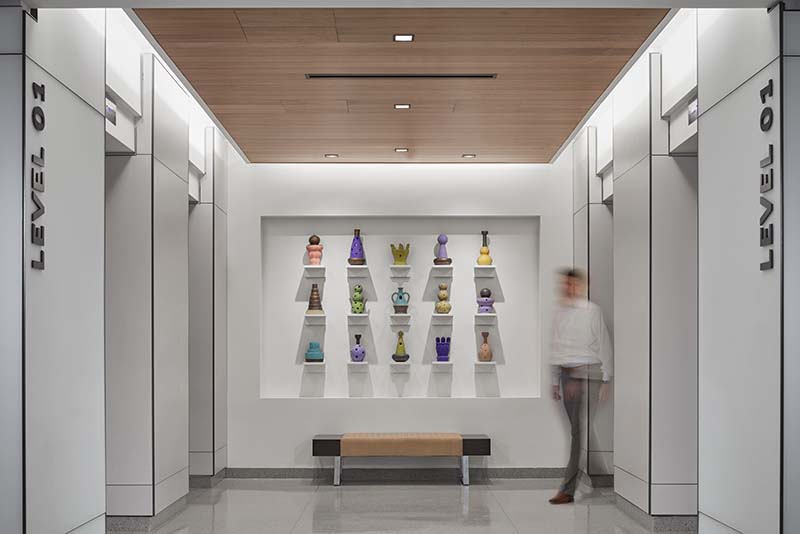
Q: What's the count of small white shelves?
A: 15